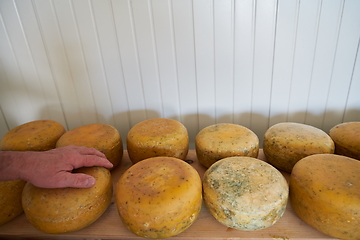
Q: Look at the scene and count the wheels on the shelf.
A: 11